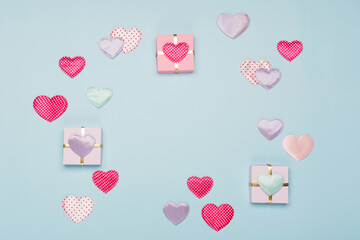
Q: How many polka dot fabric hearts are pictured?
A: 10